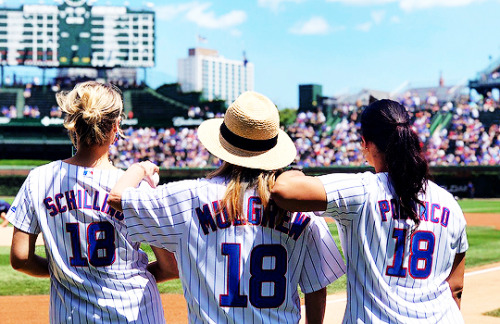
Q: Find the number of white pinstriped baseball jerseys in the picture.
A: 3